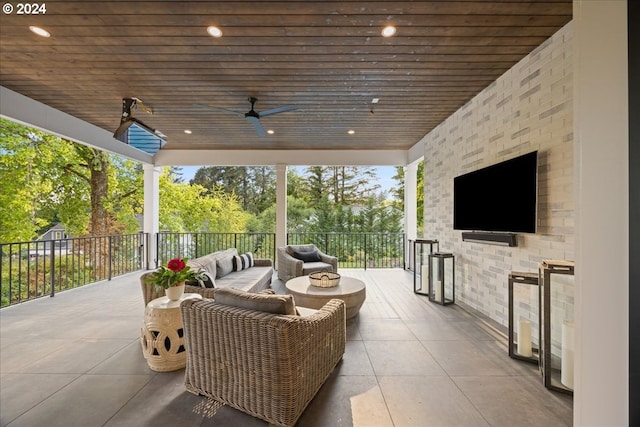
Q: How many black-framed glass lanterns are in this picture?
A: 4